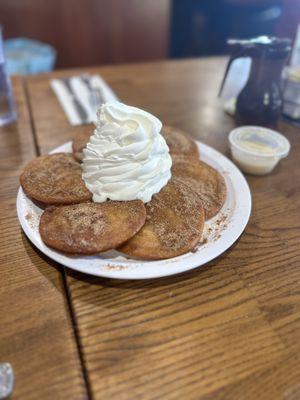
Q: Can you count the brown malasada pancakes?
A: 6